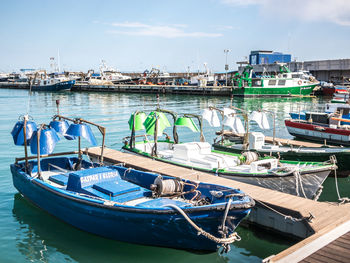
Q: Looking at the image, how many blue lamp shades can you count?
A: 4